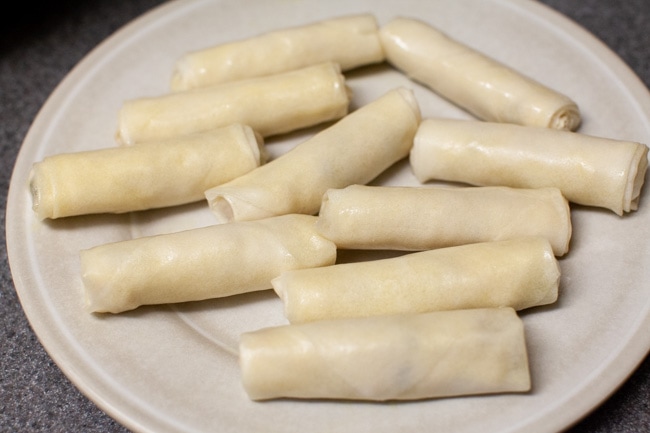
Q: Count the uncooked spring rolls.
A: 10